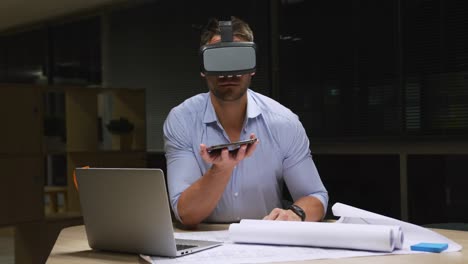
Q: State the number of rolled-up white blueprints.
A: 2